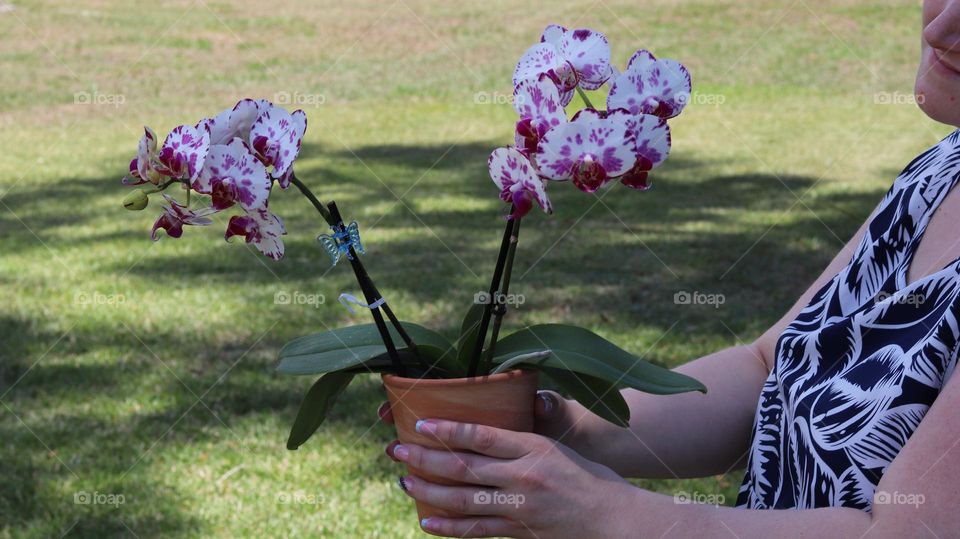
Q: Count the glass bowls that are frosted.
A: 0